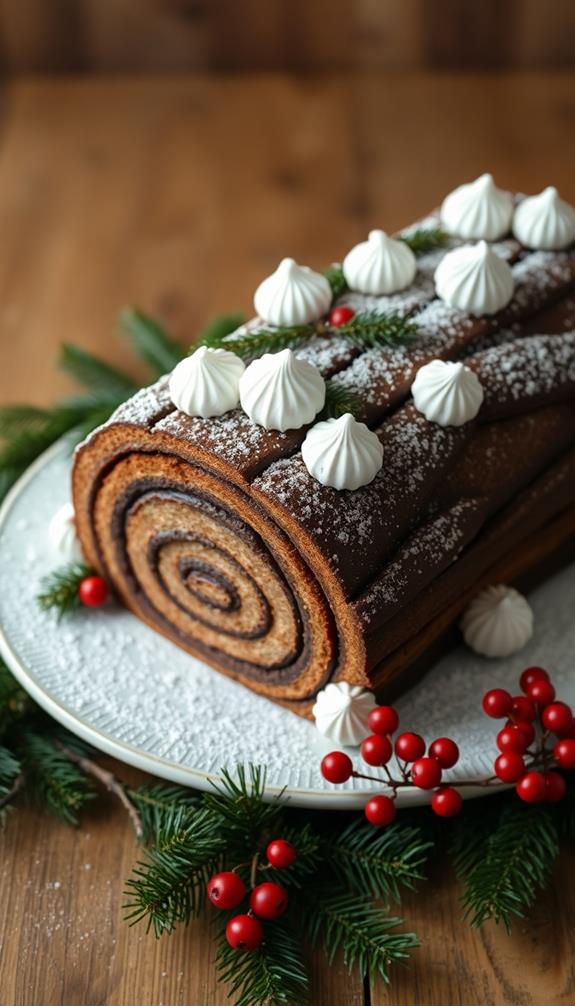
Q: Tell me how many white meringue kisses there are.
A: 12